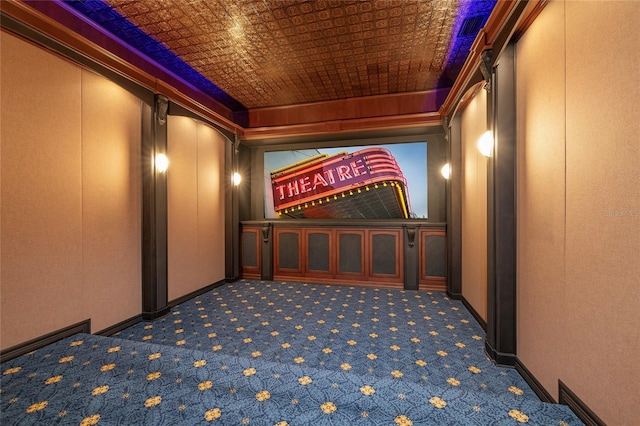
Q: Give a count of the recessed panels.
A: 6